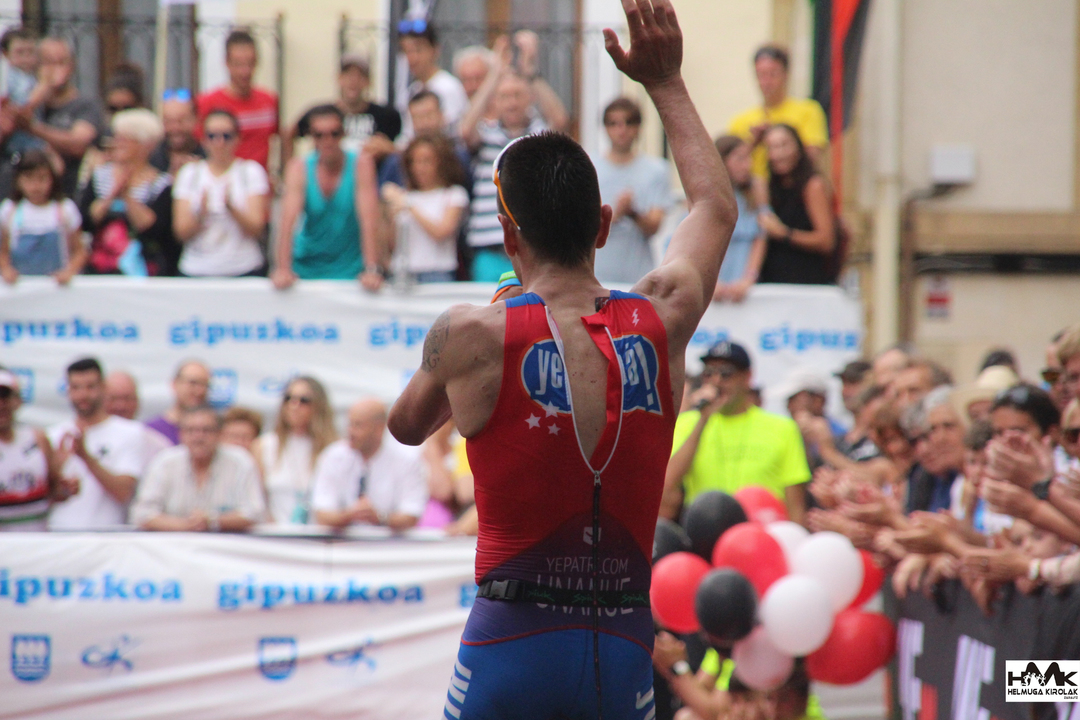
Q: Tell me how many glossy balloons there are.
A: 12